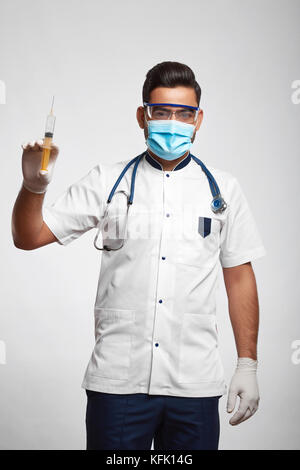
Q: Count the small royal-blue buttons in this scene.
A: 5